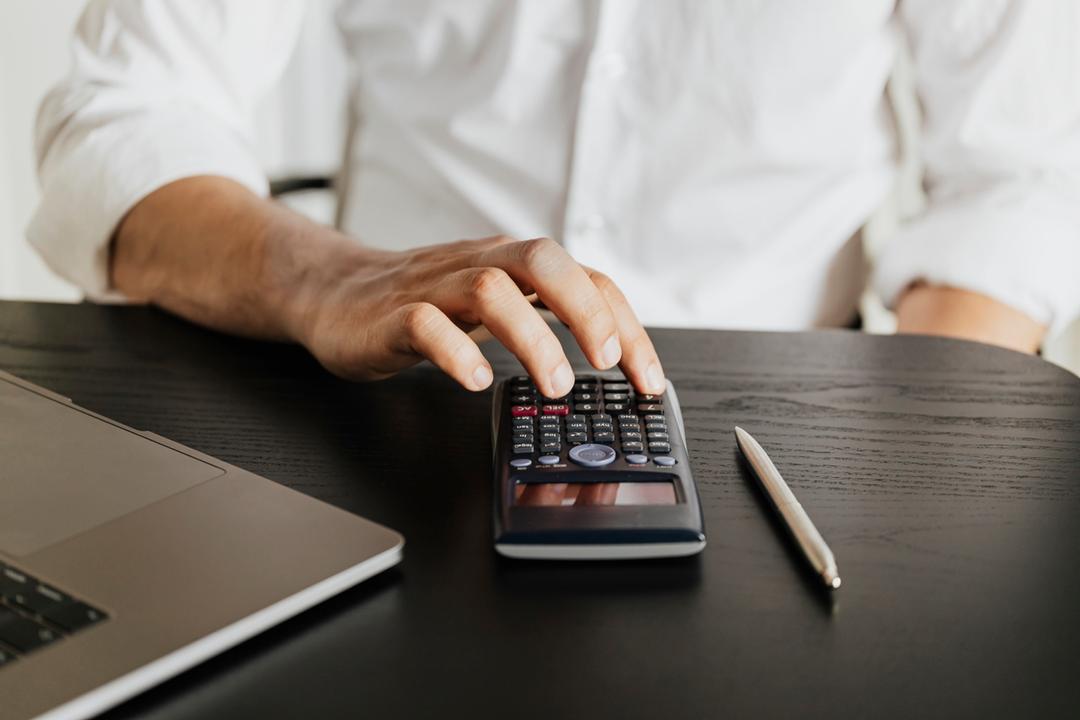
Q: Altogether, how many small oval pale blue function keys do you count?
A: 4